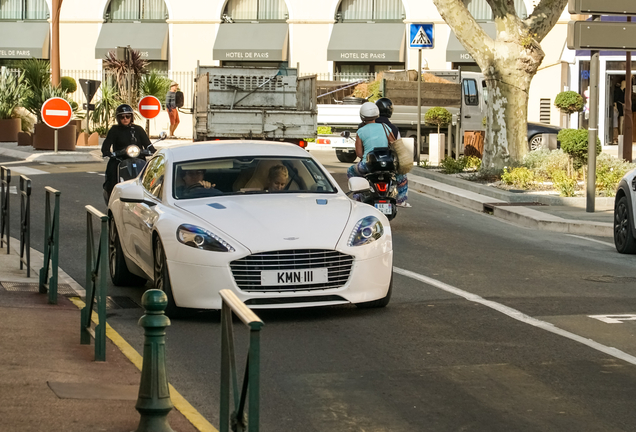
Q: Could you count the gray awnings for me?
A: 5